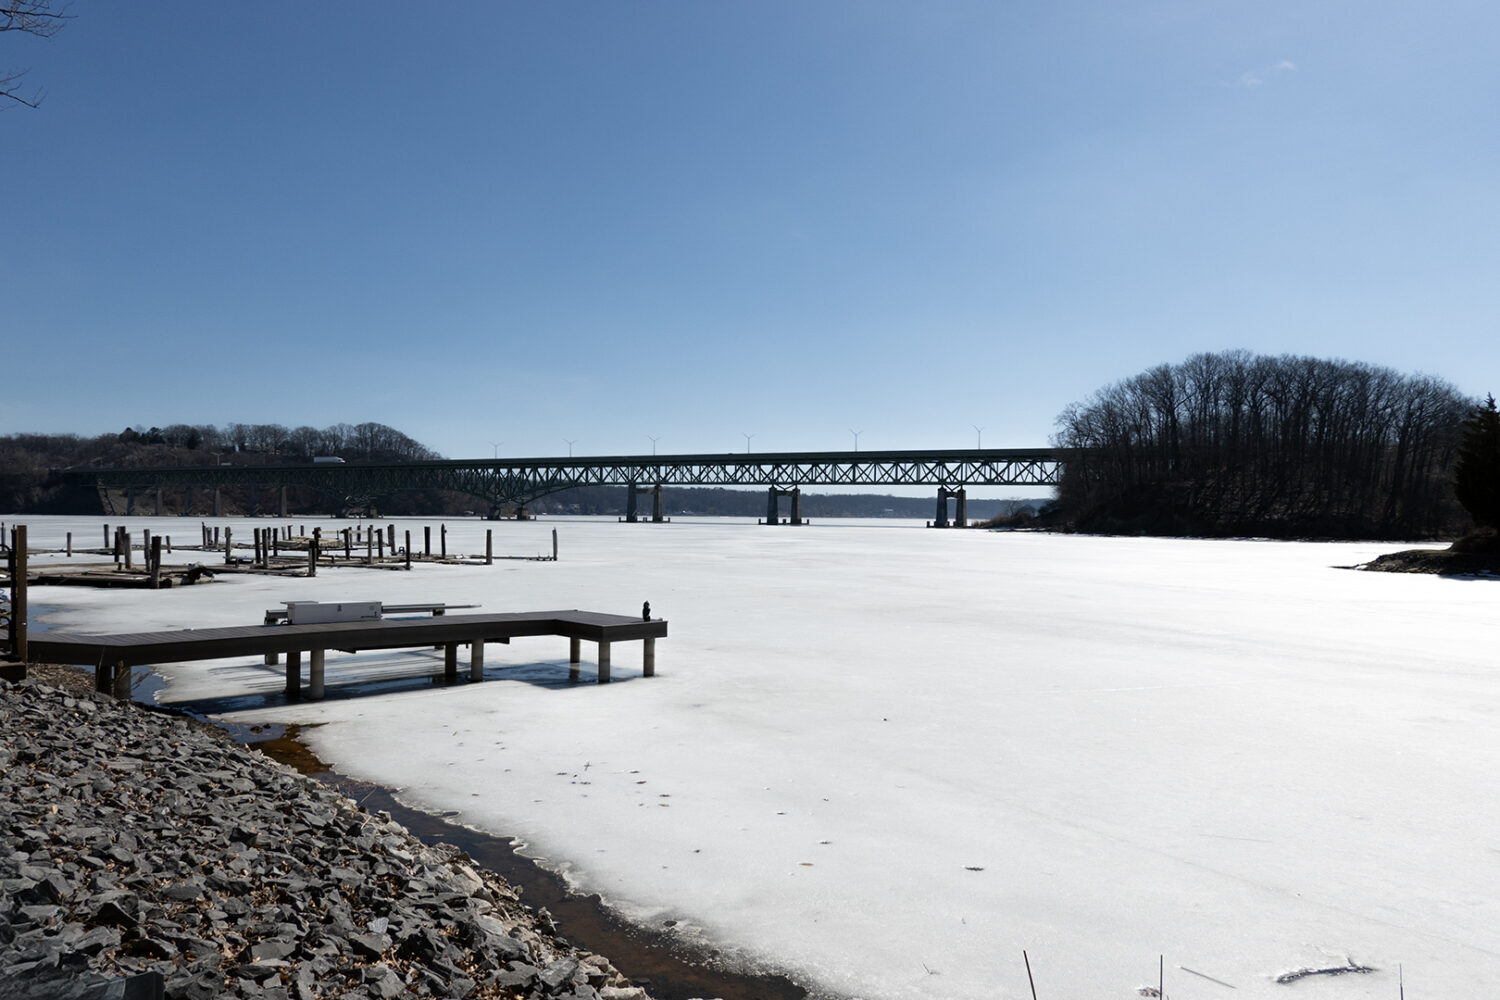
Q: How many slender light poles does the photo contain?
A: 6